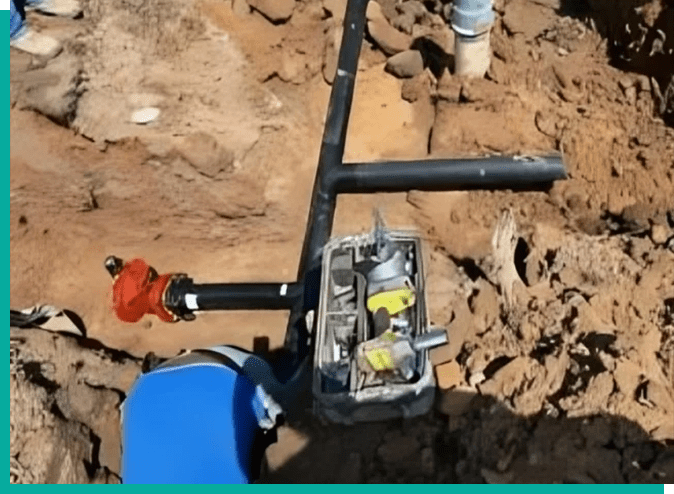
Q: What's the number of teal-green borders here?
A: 2